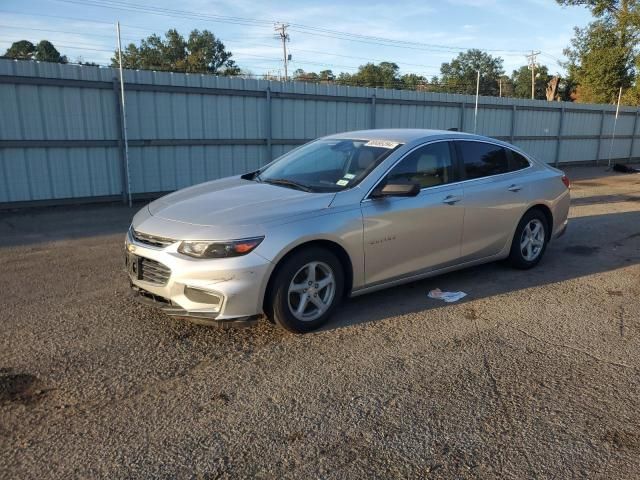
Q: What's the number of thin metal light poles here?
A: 3